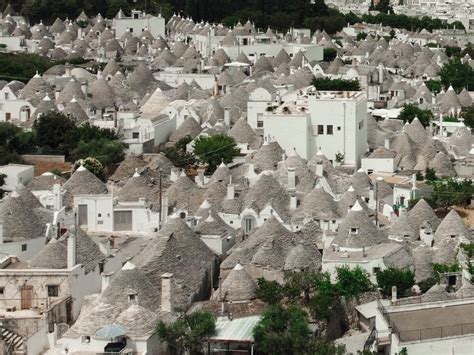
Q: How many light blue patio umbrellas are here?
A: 1